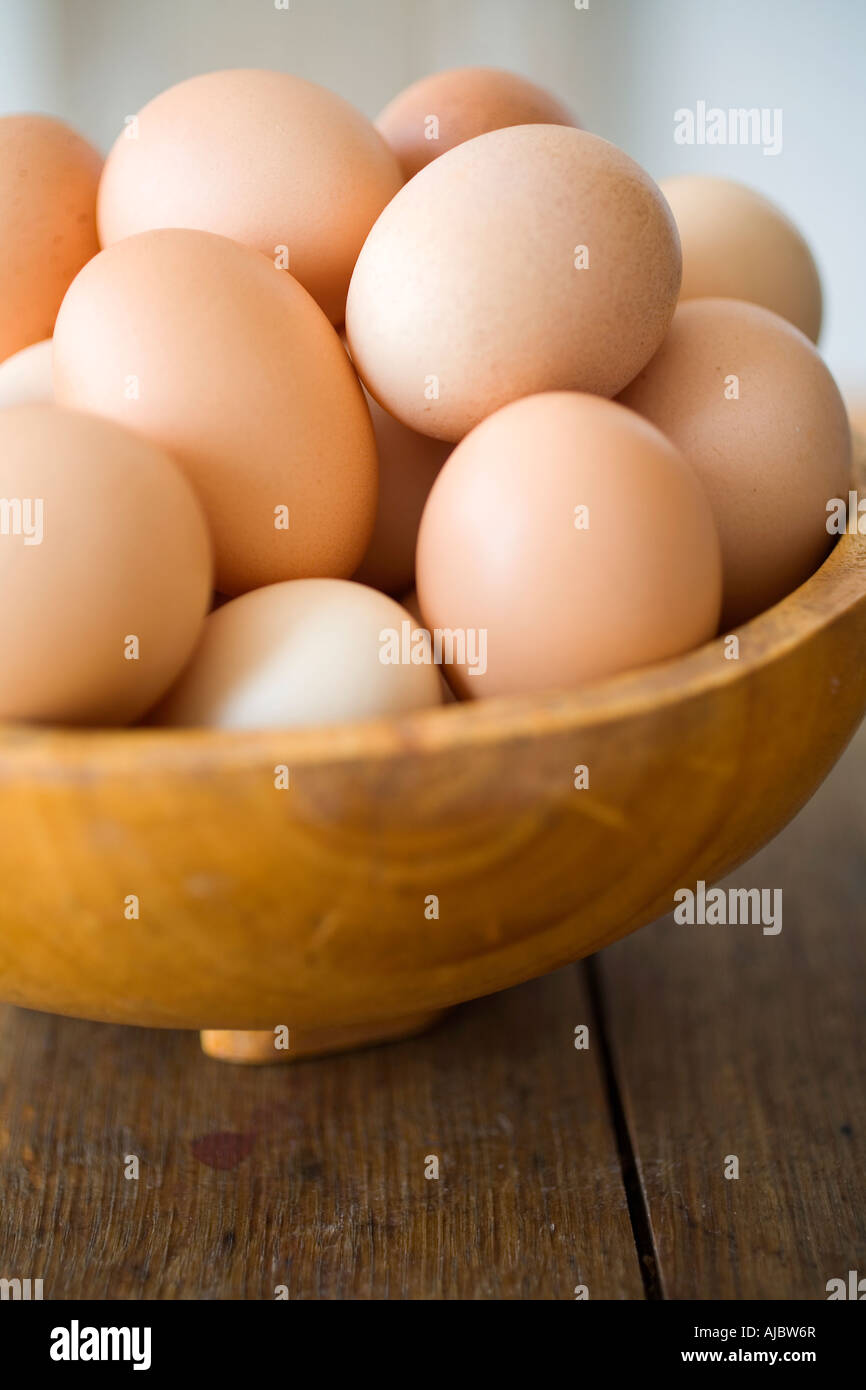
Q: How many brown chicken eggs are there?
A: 12